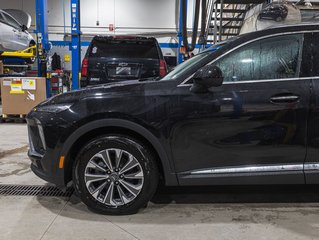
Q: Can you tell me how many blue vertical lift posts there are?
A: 3